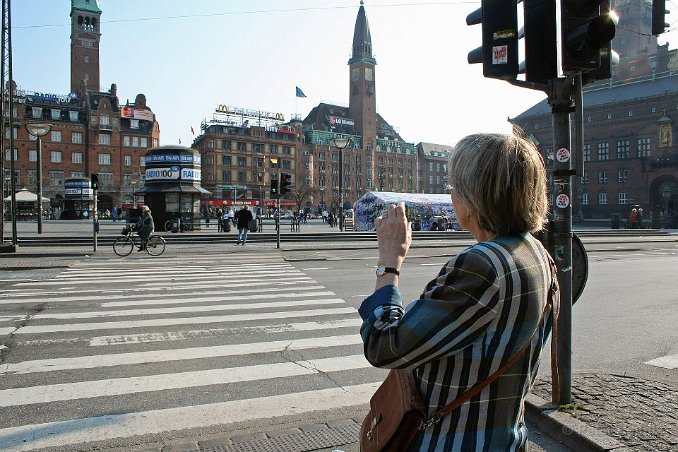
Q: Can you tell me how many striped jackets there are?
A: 1